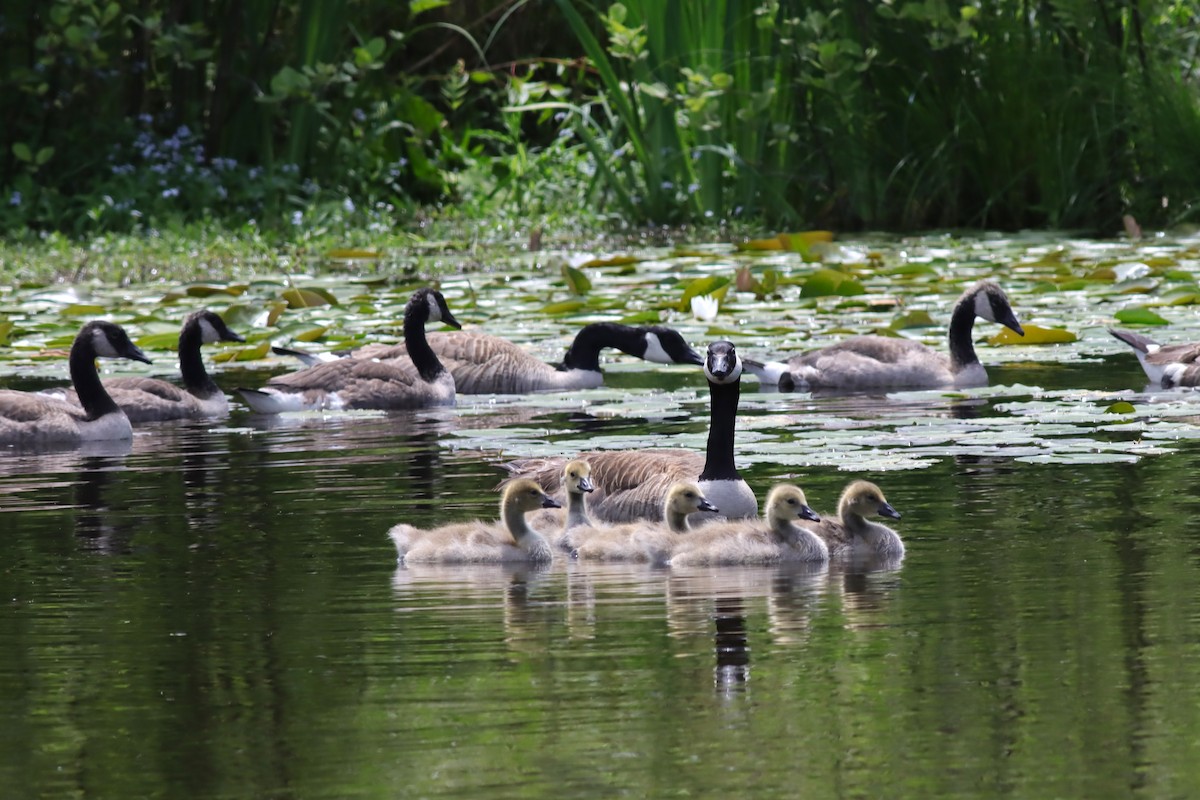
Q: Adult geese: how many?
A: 7